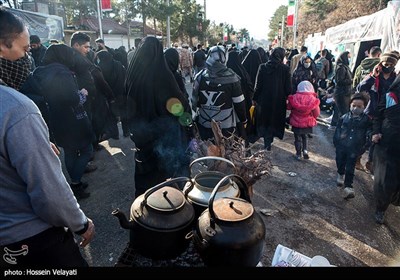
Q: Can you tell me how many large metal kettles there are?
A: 3